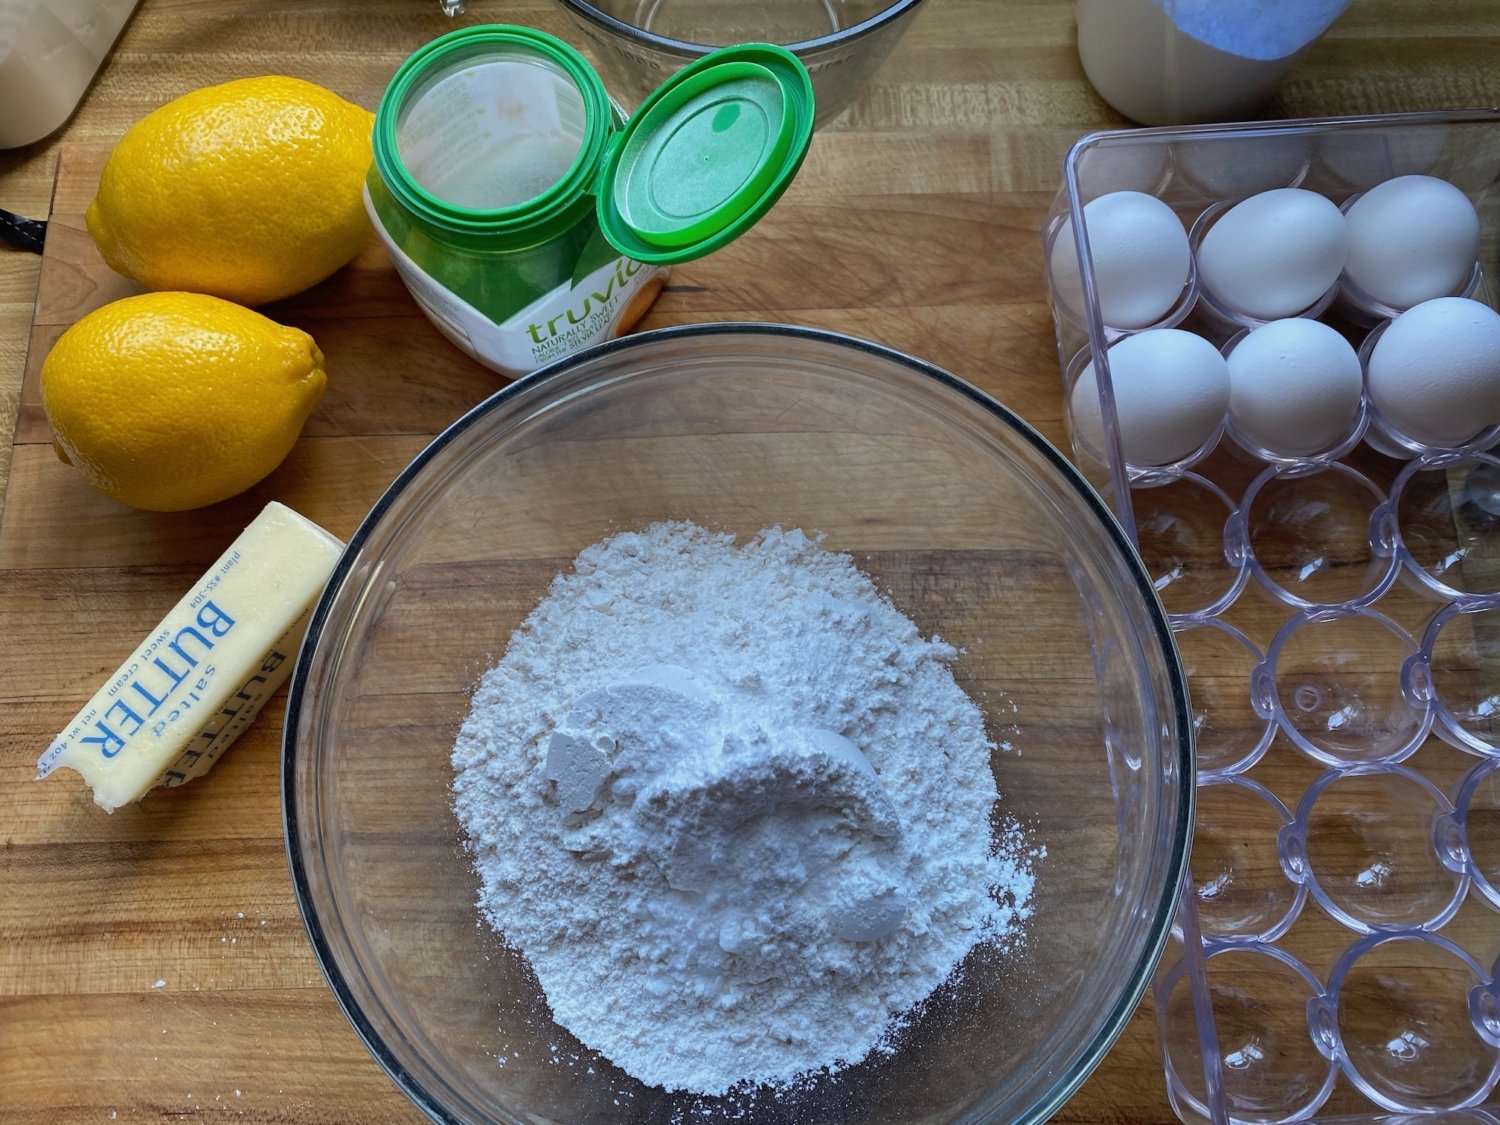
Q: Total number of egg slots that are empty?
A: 12